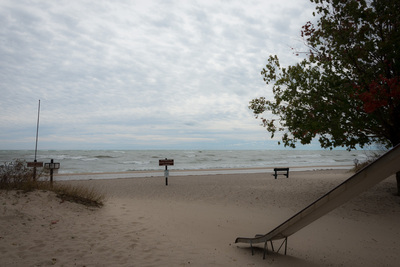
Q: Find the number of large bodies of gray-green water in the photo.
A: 1